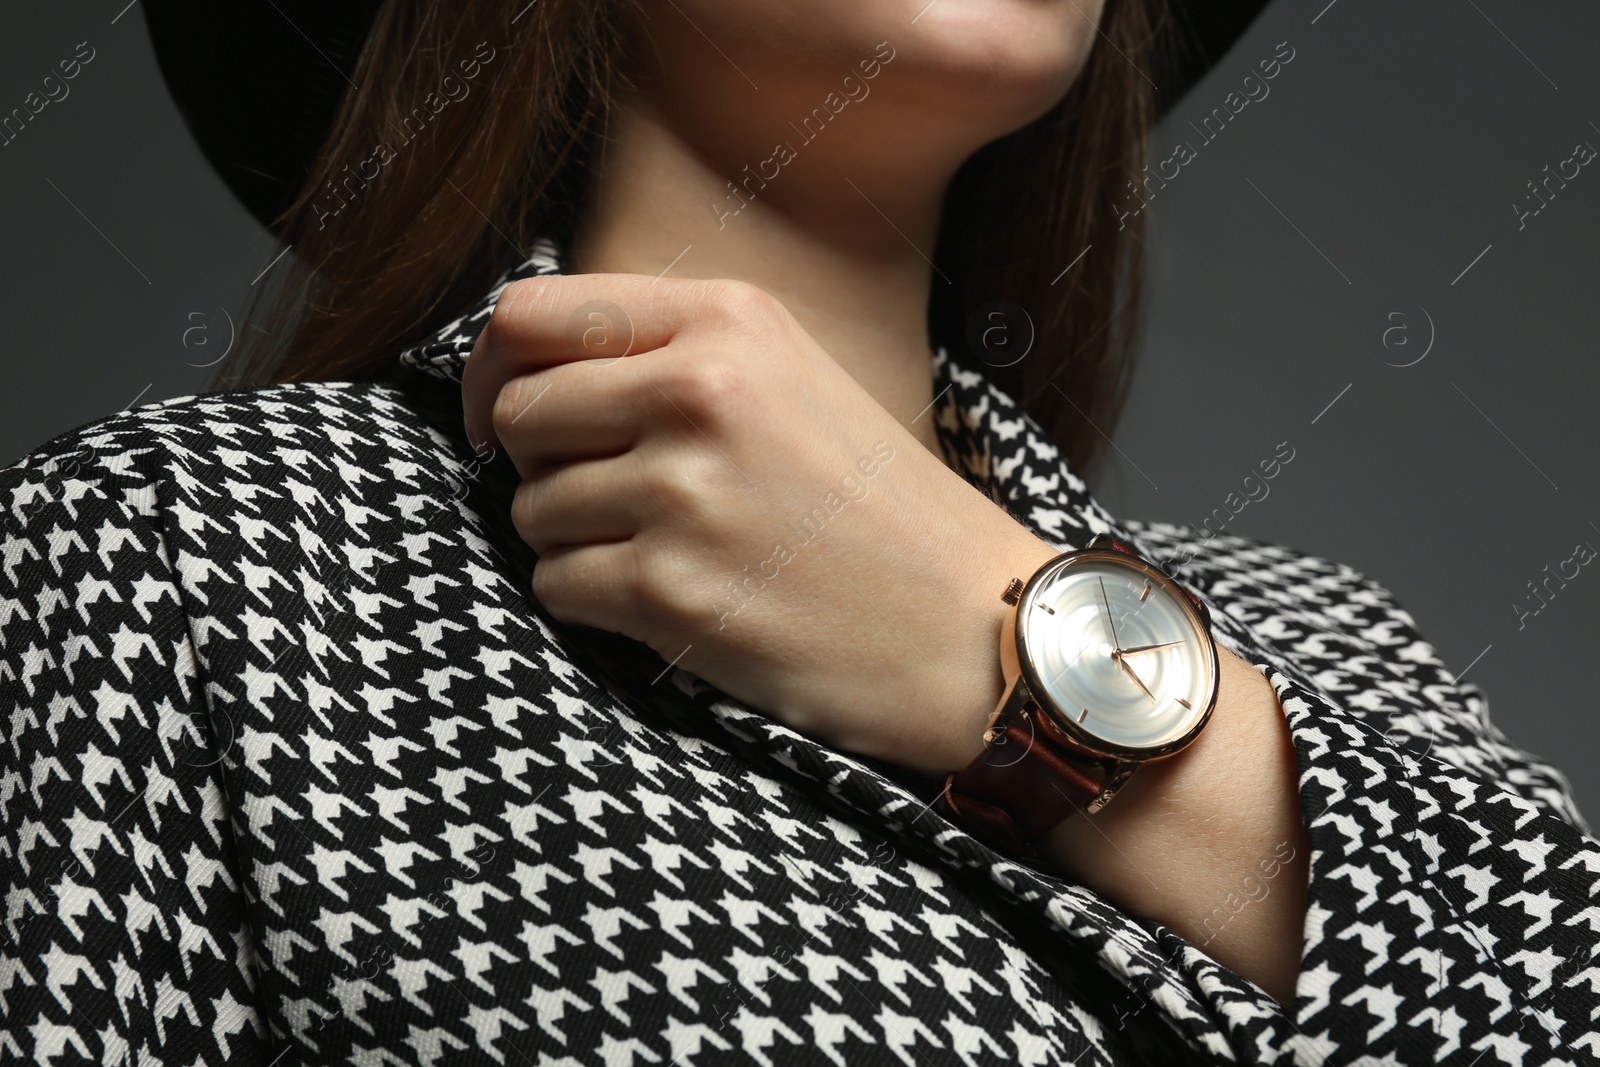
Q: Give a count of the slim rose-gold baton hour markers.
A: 4